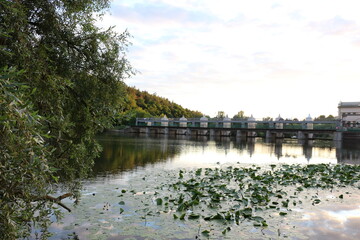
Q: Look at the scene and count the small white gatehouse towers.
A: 7